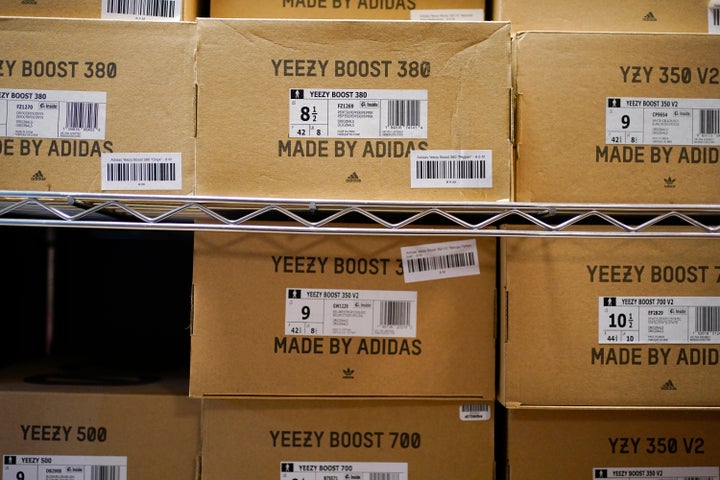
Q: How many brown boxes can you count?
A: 11